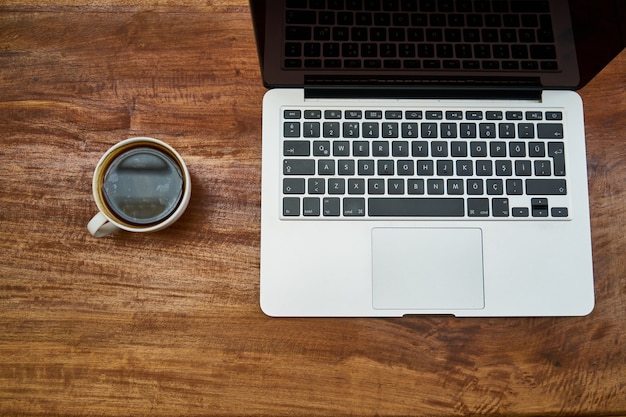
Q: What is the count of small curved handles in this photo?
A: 1